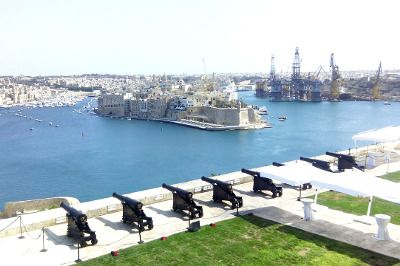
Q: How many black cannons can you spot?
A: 8